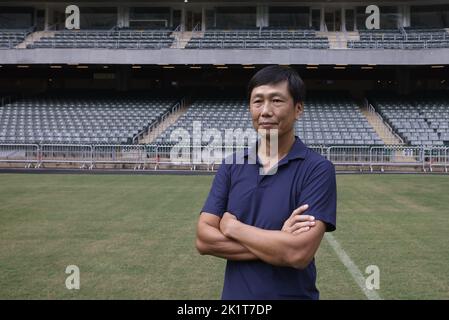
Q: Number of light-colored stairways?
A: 5